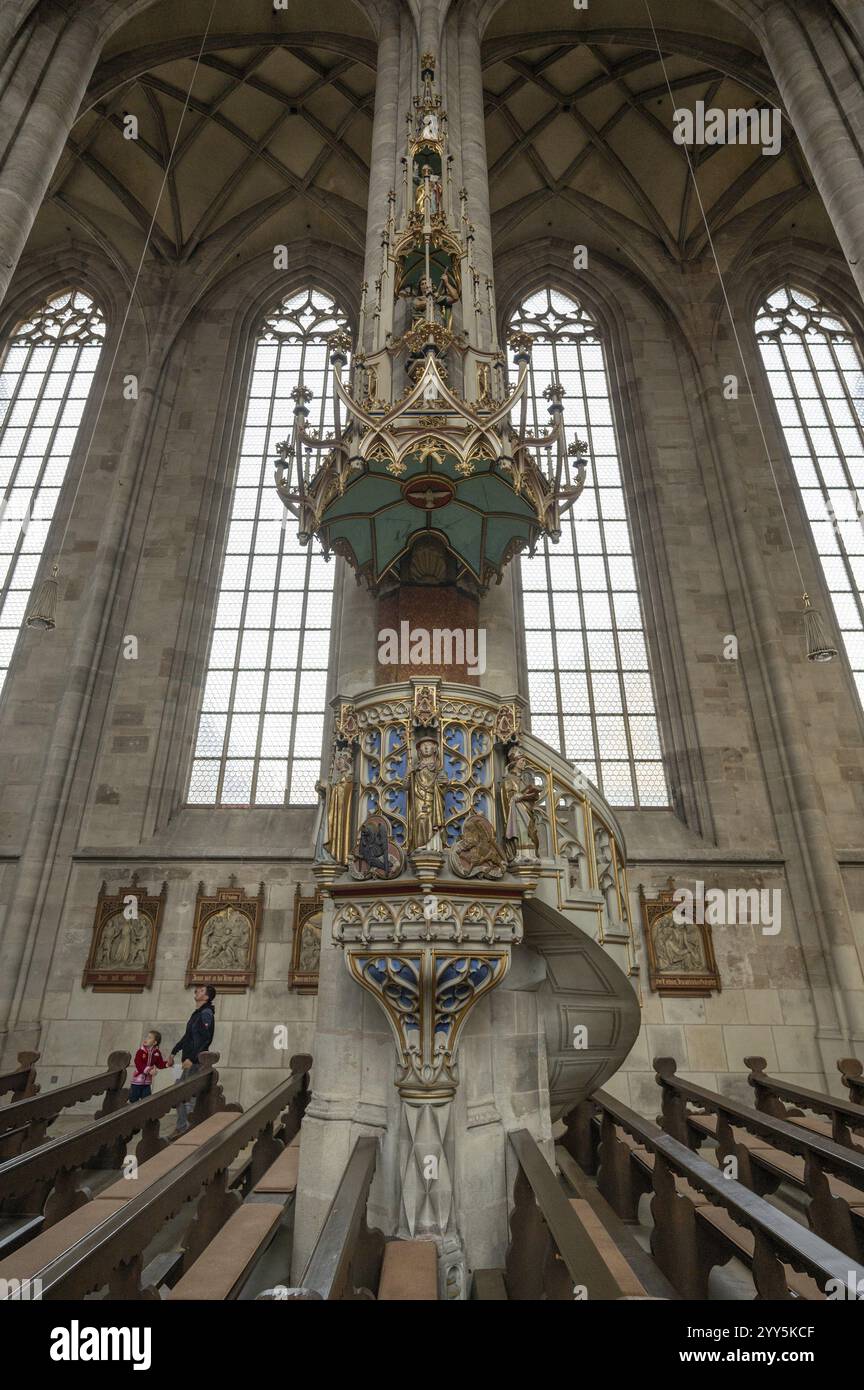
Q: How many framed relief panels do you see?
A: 4